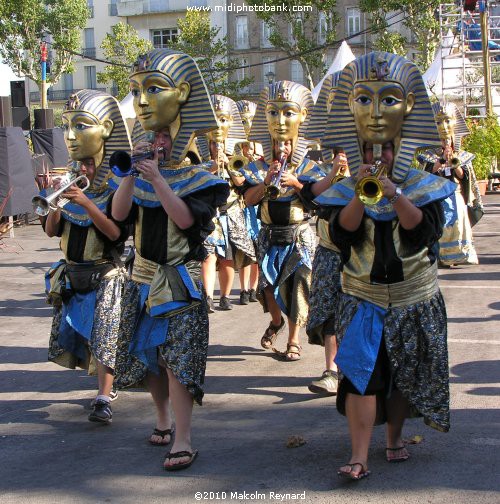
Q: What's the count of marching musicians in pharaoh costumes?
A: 8